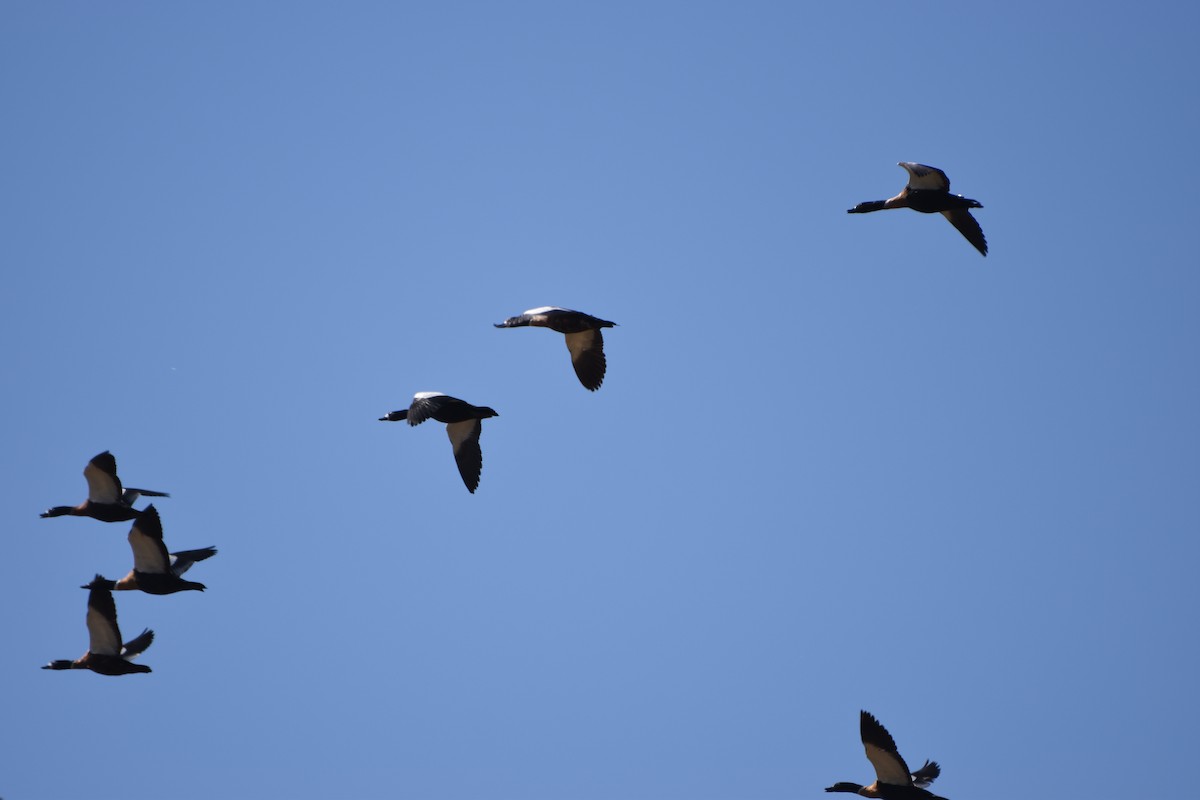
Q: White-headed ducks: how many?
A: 0